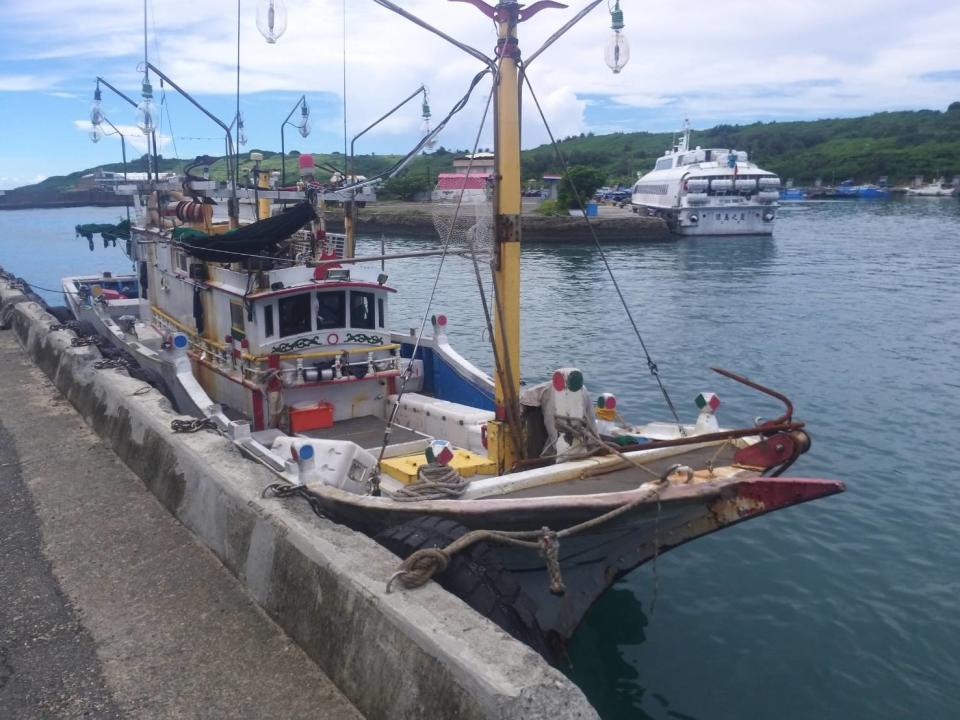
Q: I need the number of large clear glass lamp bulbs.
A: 8